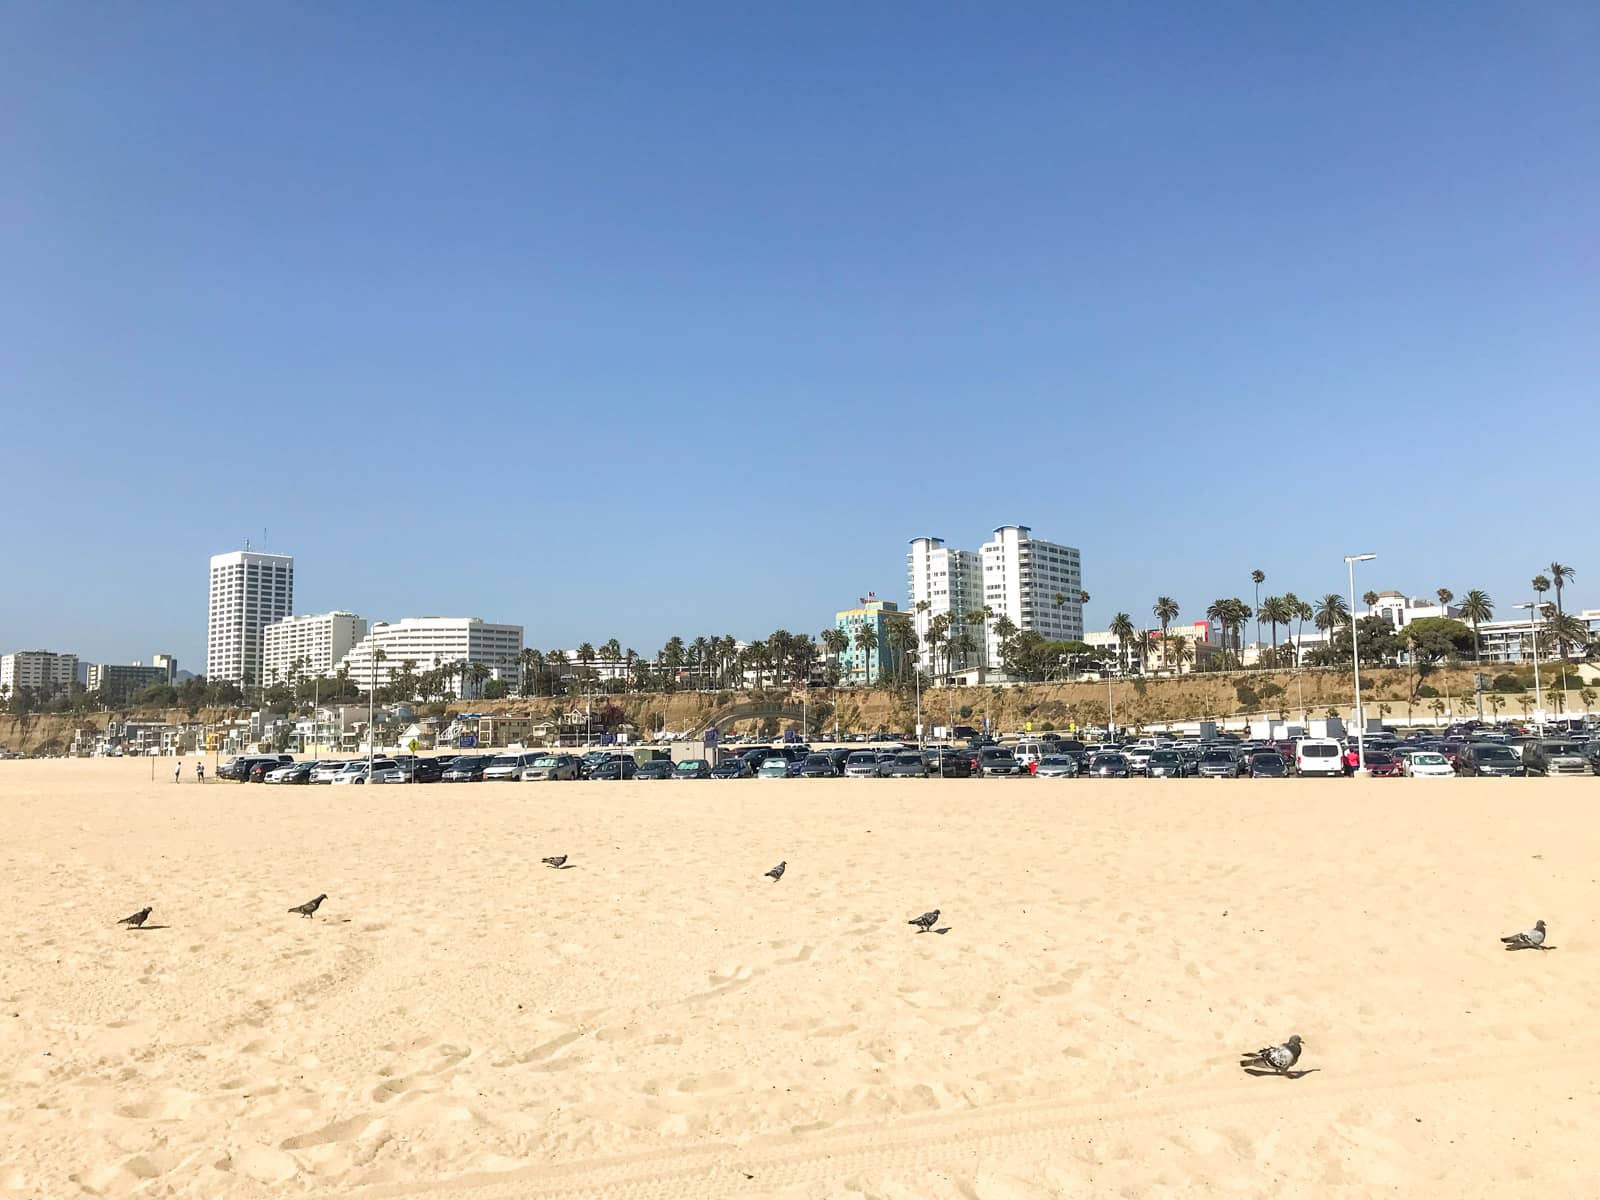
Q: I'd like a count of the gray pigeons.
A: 7